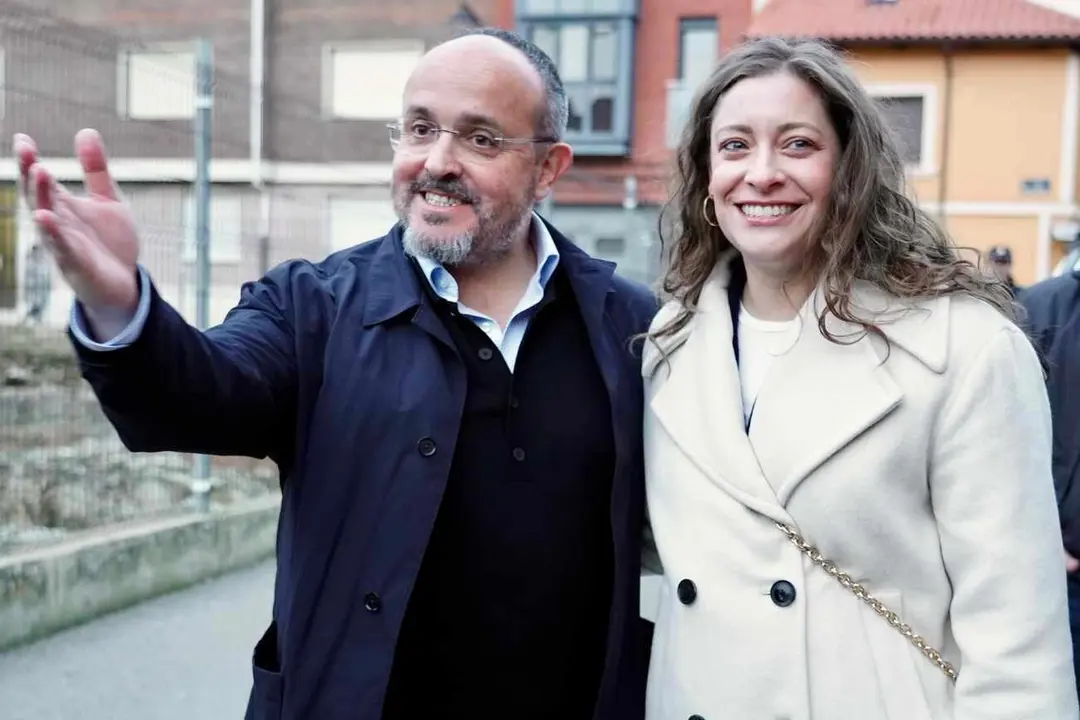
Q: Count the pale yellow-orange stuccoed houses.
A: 1